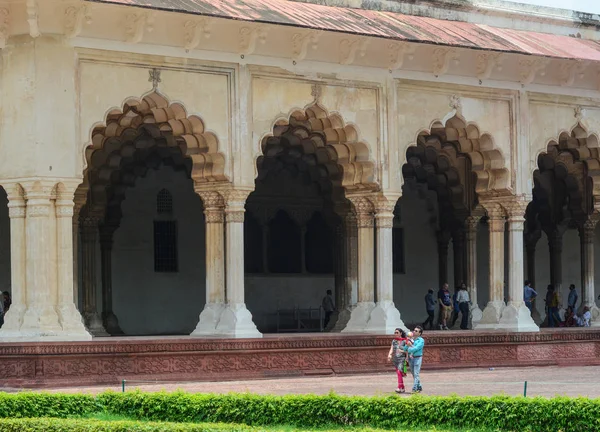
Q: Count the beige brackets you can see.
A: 13